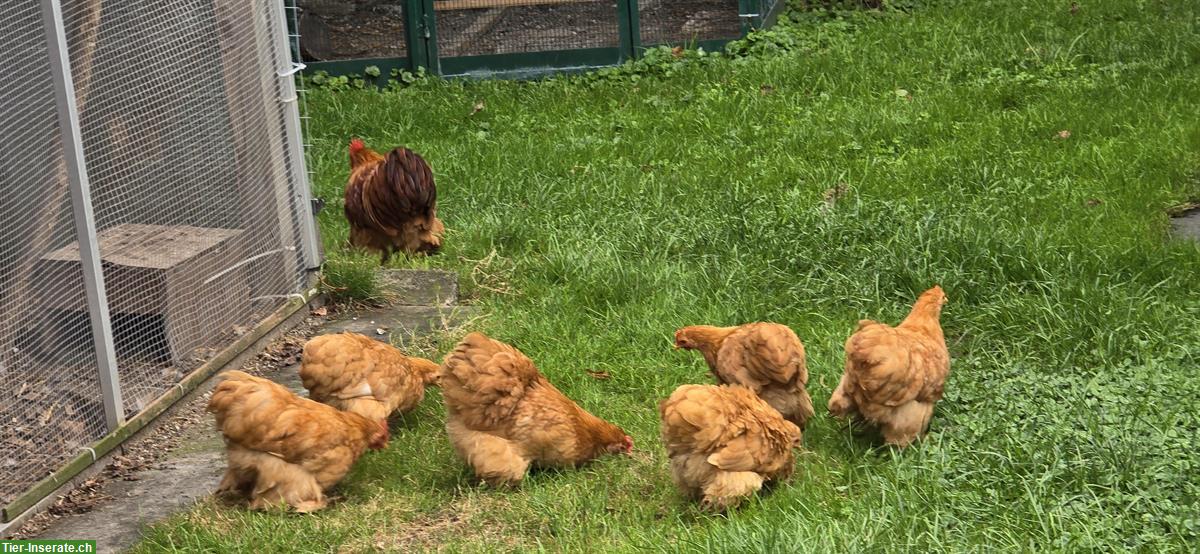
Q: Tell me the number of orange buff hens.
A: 6